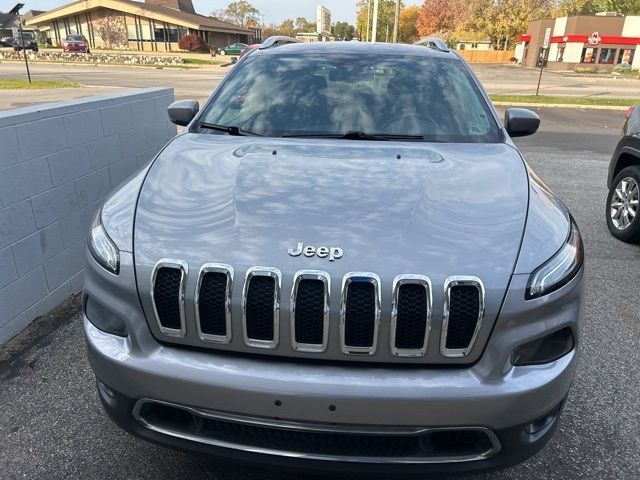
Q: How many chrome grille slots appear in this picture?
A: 7